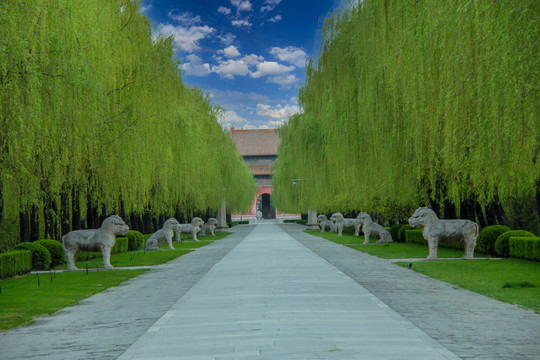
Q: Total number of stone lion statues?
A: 8